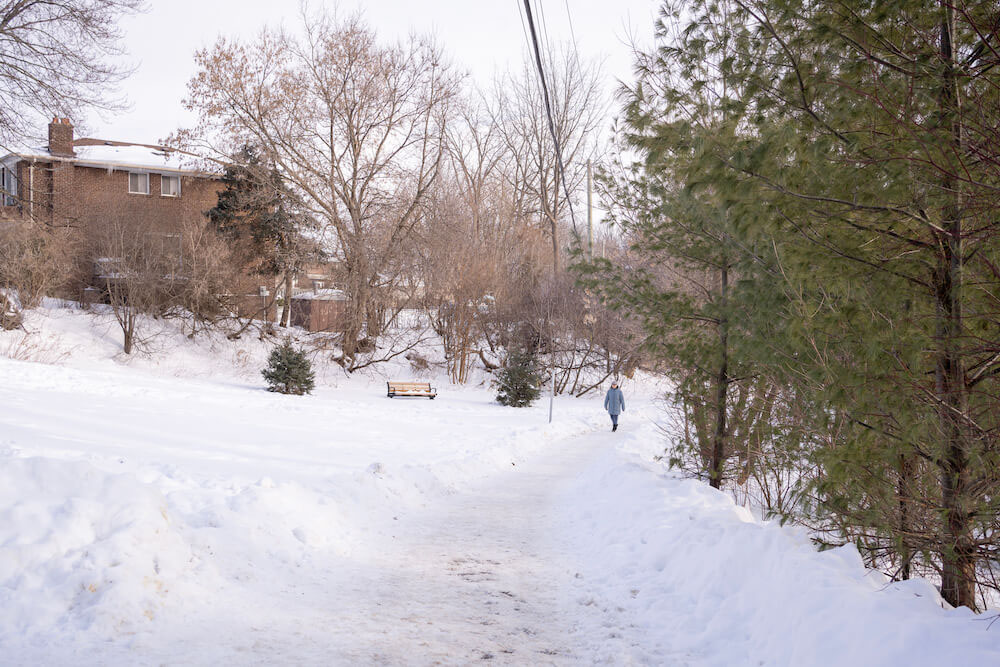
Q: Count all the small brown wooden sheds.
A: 1